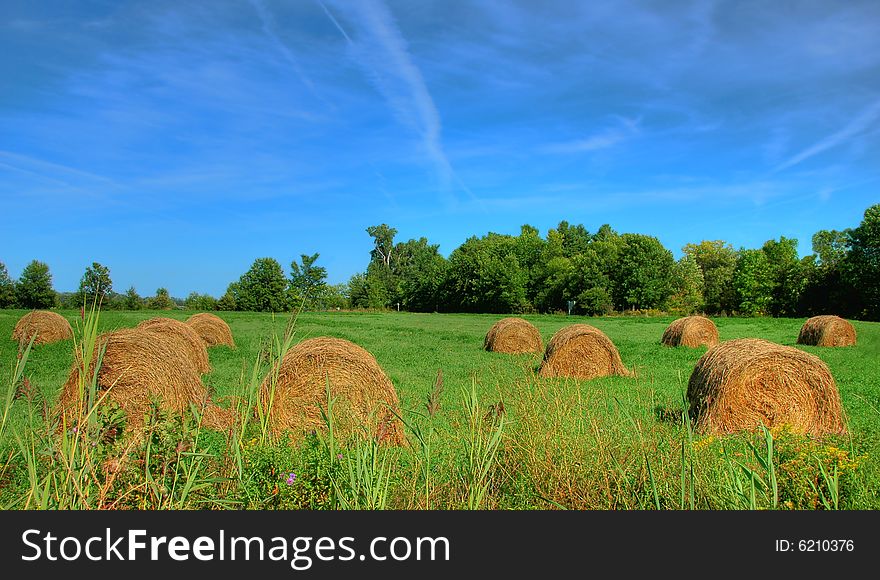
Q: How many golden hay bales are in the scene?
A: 10